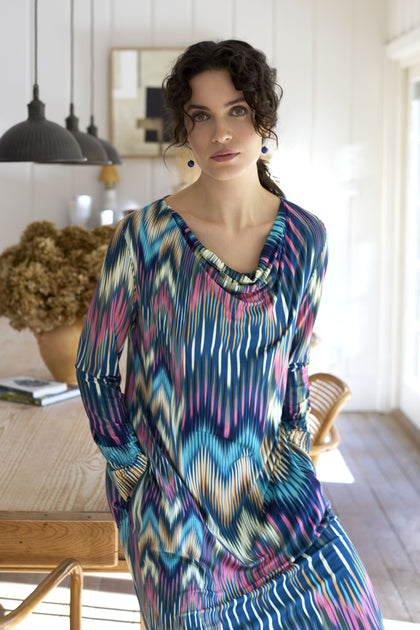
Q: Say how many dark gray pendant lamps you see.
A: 3